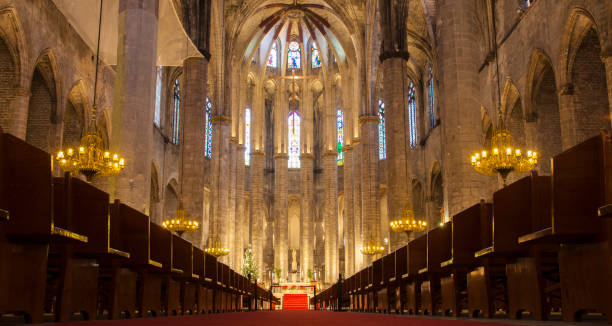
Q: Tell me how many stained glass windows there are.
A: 12